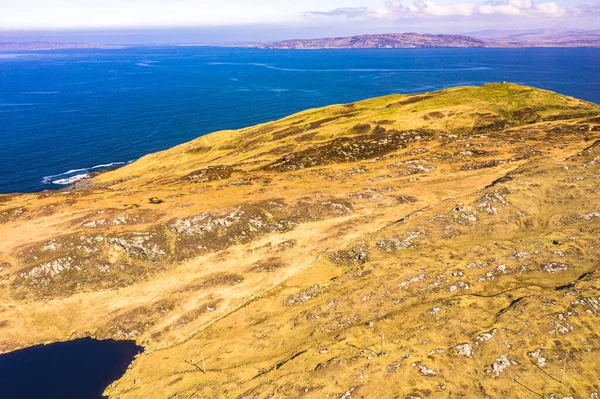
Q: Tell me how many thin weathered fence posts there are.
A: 4